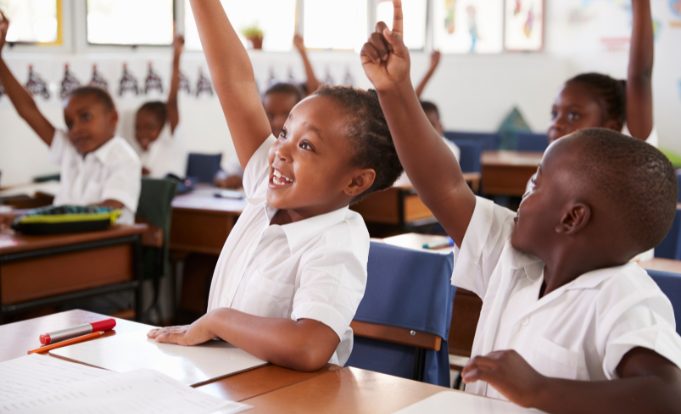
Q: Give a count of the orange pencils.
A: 1